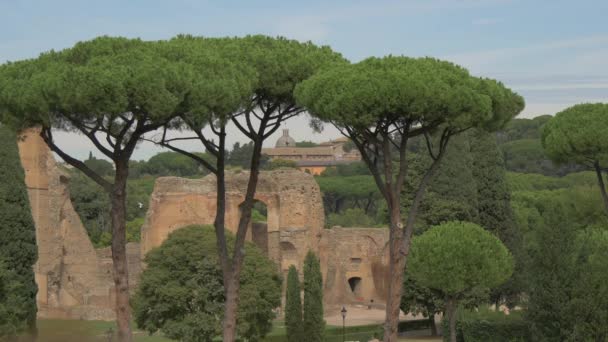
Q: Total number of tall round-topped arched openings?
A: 1